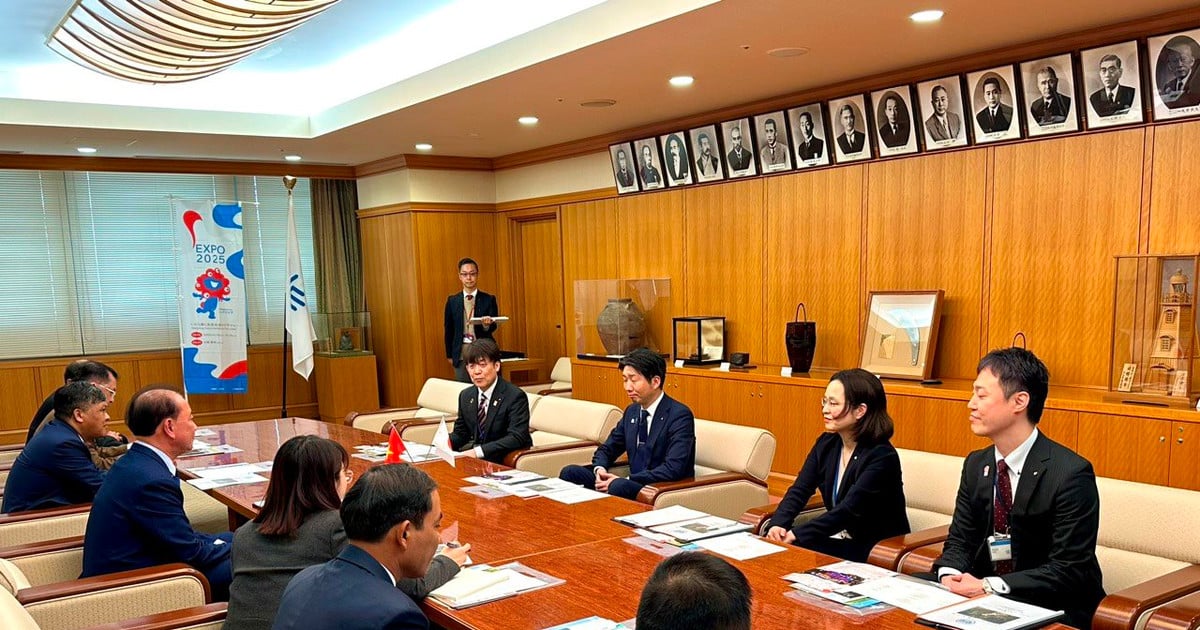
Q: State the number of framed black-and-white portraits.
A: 14